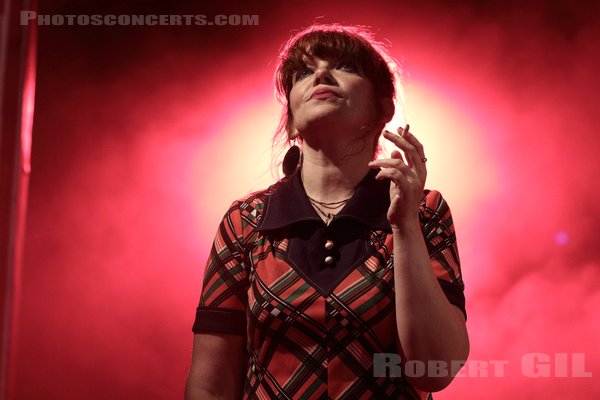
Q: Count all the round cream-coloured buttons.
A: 2